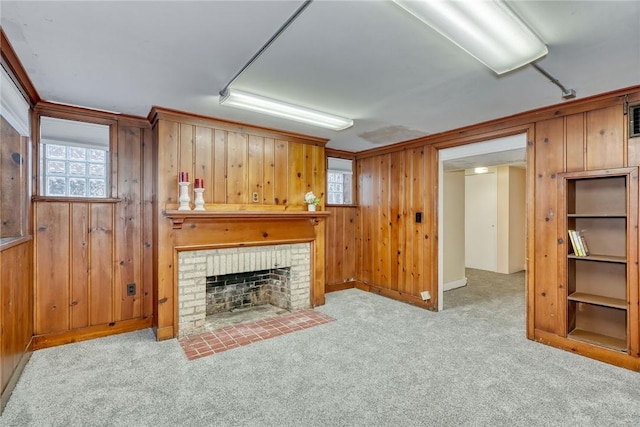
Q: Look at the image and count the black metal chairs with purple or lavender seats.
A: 0